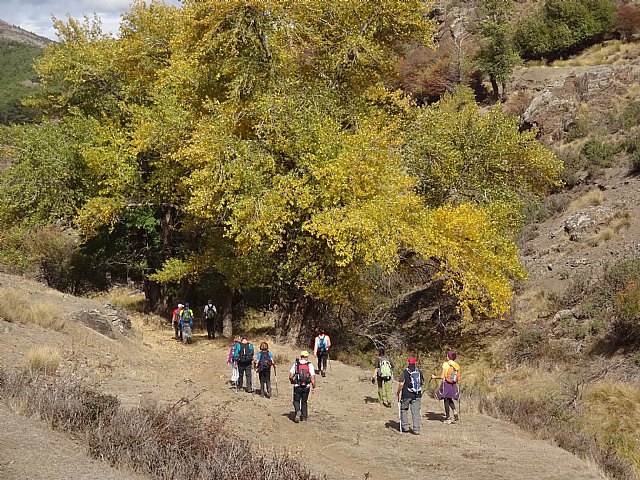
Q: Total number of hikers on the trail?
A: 11